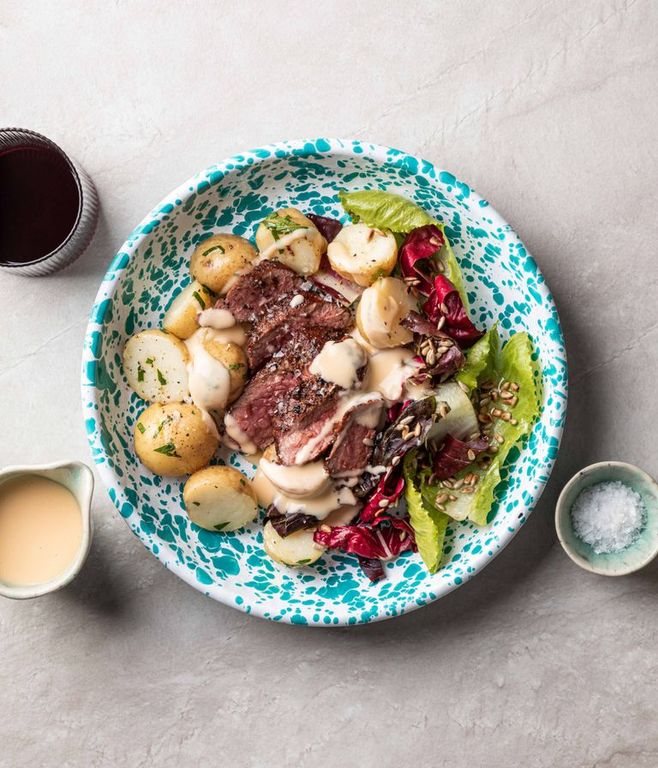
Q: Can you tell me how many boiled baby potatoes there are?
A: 11